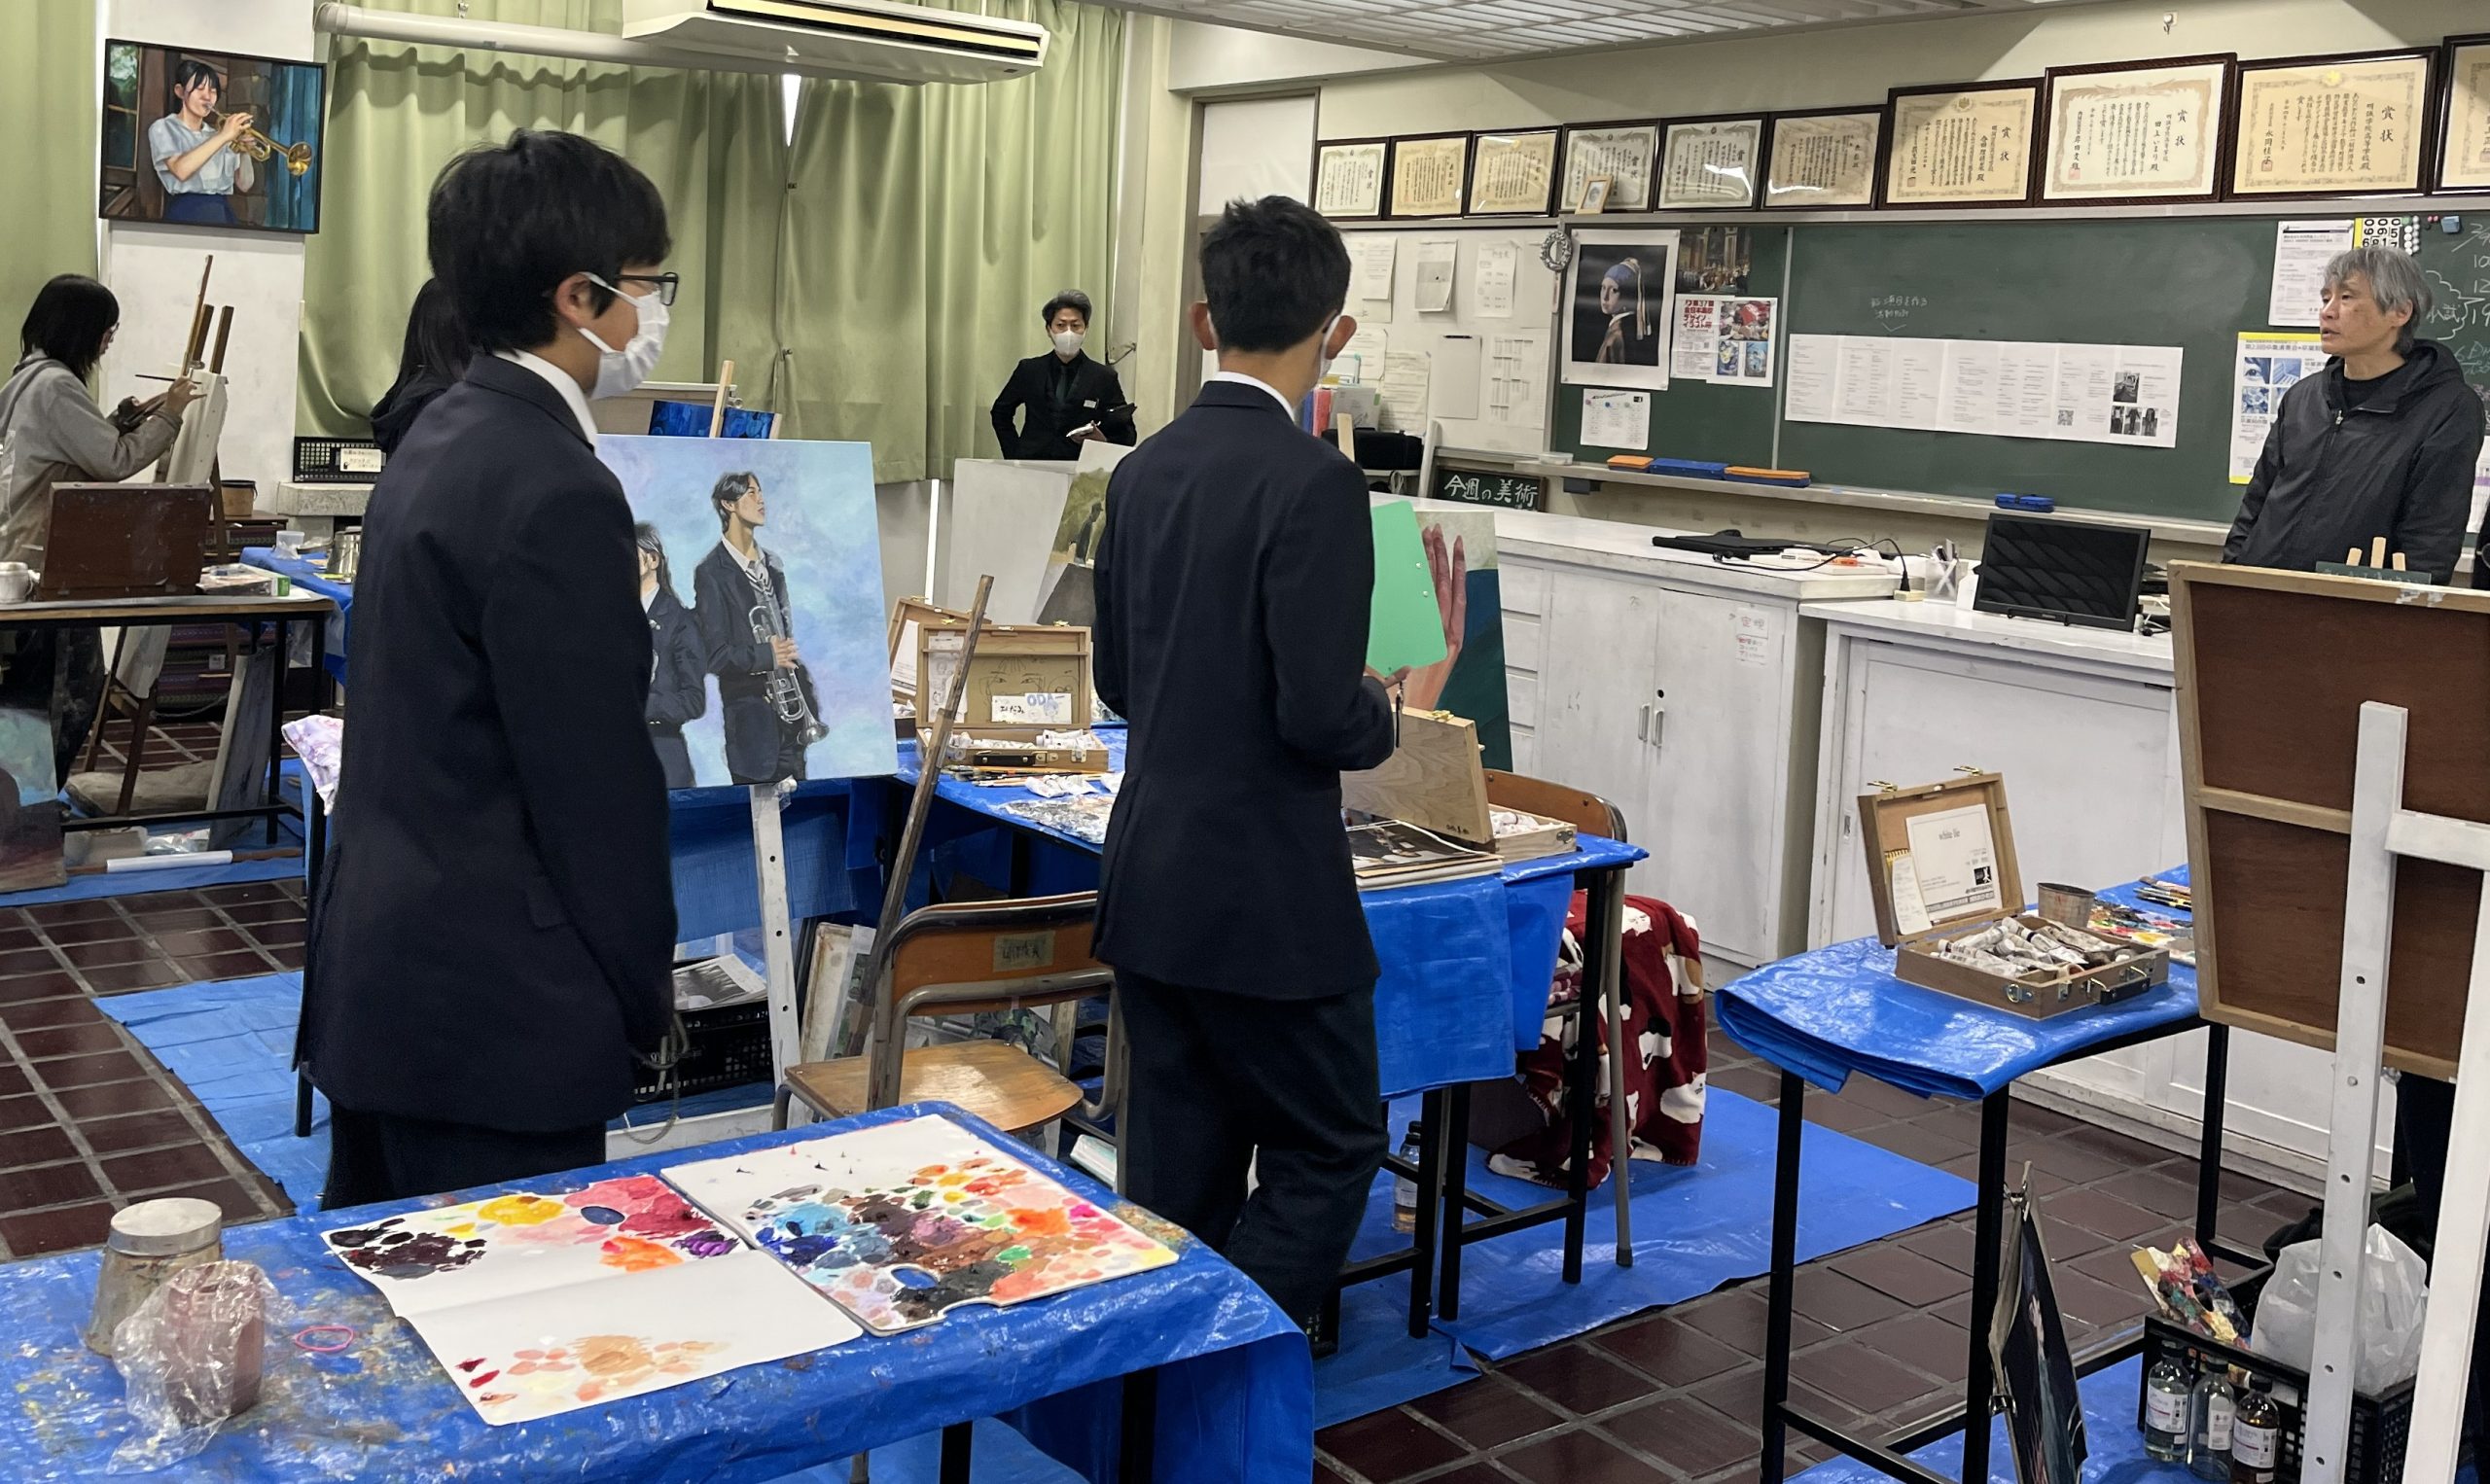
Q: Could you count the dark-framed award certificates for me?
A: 10